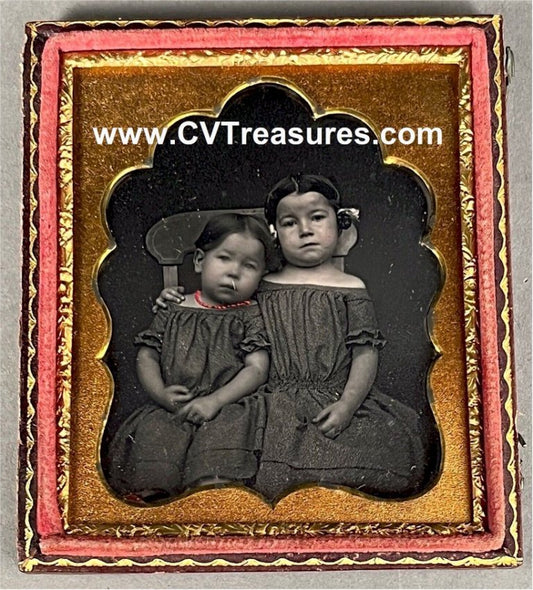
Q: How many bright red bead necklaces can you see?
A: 1